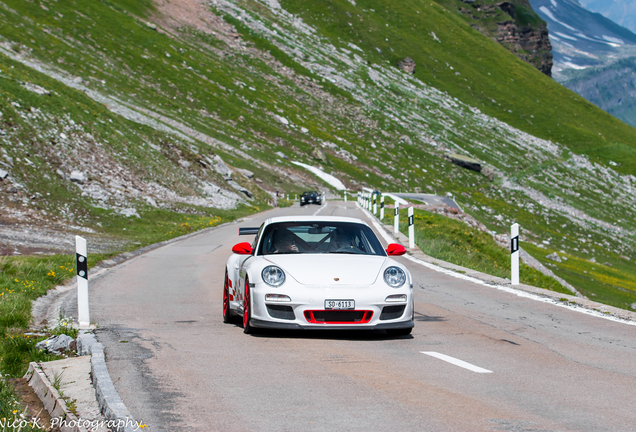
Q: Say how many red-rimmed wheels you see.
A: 2